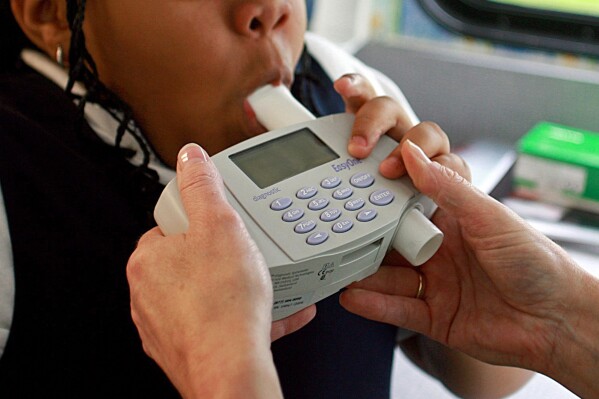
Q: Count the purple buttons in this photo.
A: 14